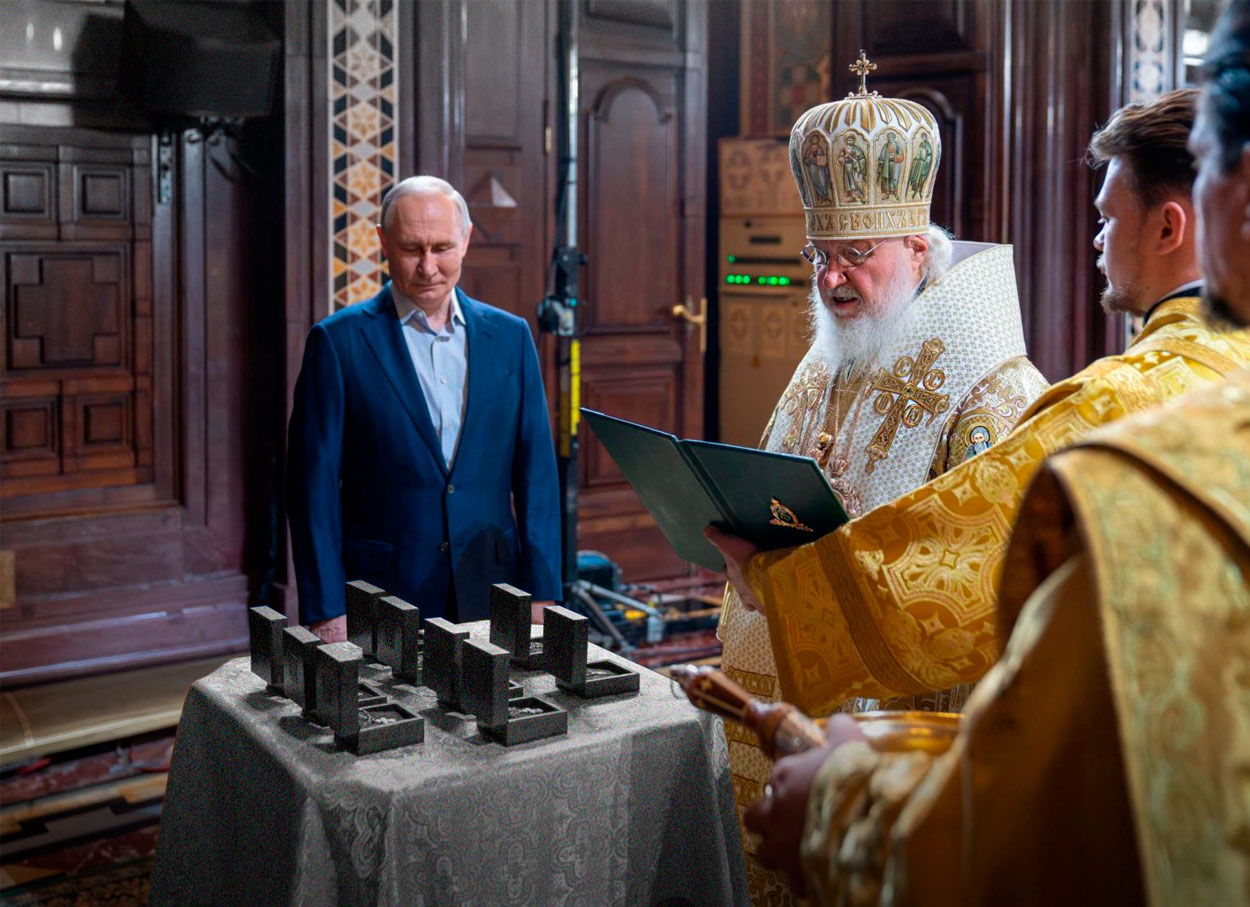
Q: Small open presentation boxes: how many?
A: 9